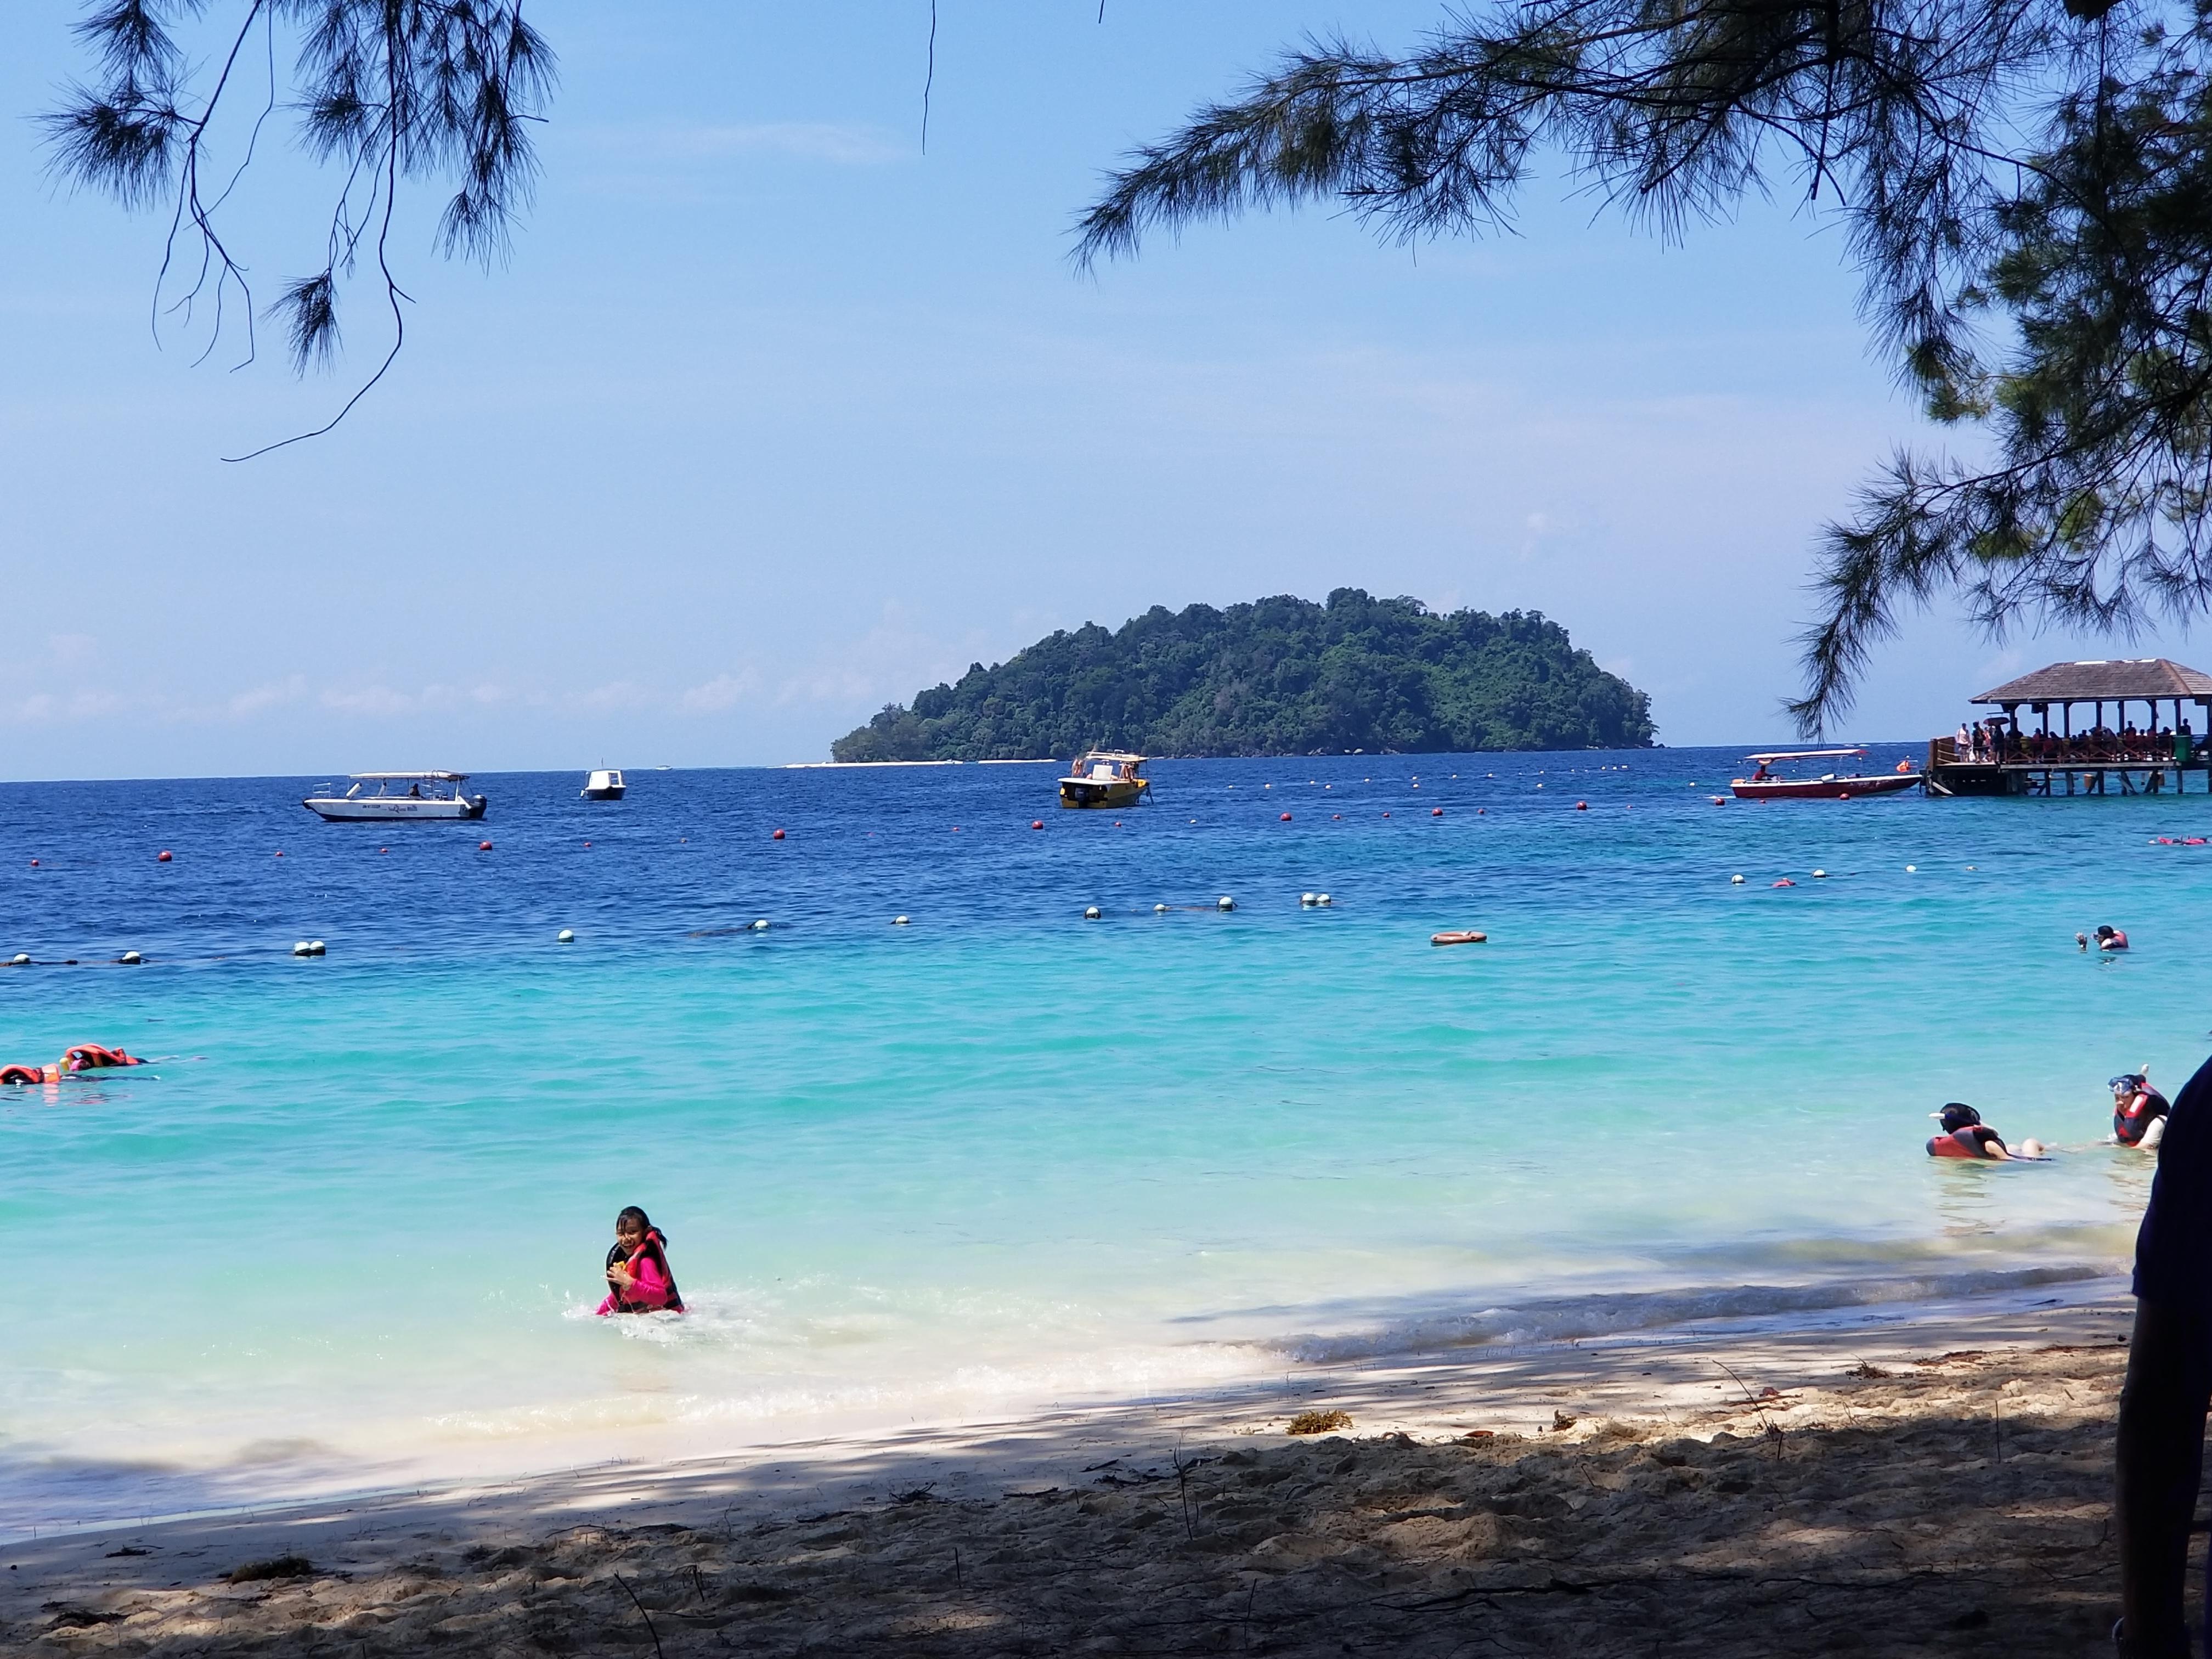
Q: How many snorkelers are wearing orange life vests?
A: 2